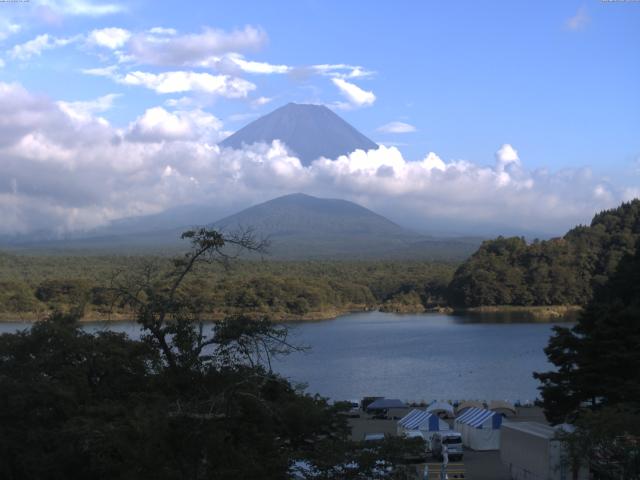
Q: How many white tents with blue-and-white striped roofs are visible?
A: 2